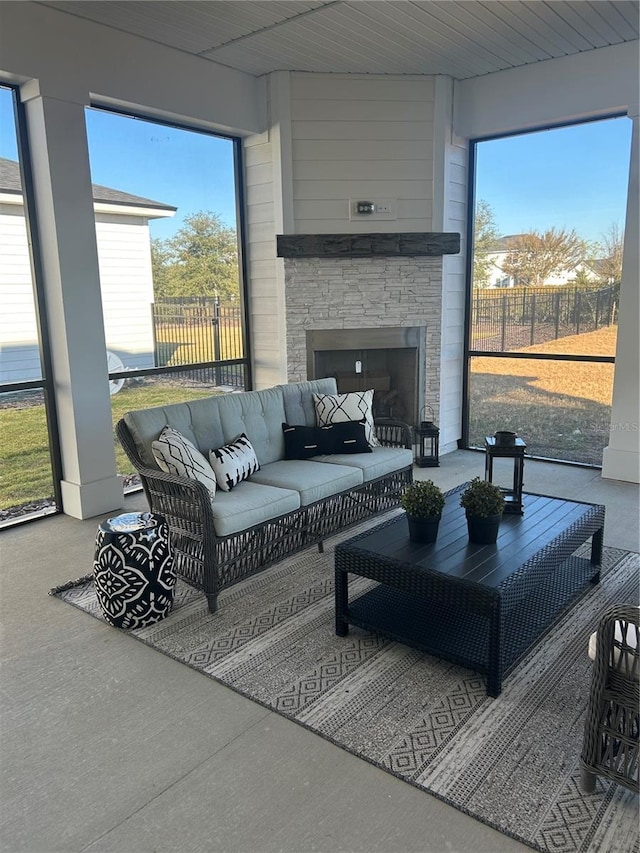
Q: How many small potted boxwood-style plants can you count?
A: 2